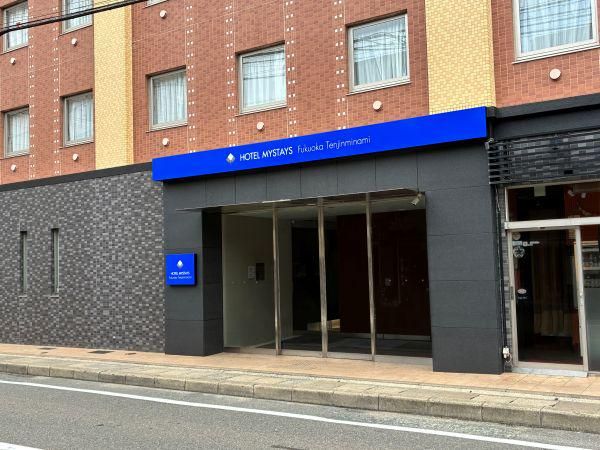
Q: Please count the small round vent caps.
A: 9